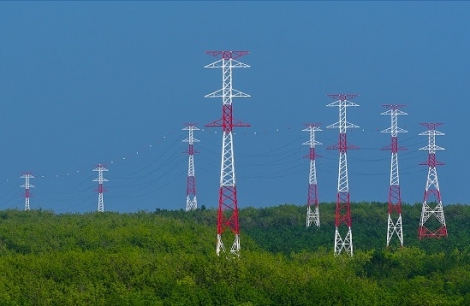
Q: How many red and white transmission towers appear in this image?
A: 8